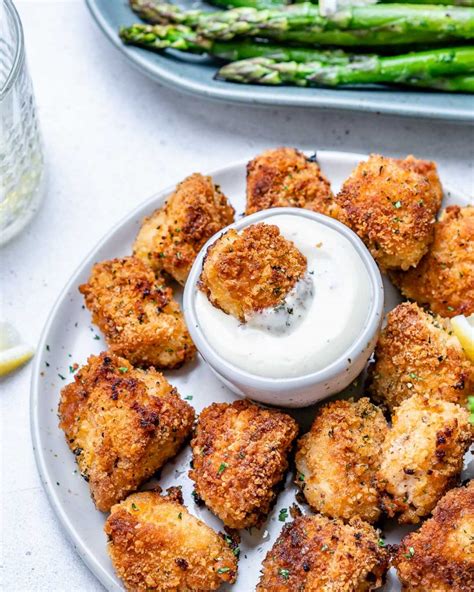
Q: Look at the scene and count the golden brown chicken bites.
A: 14